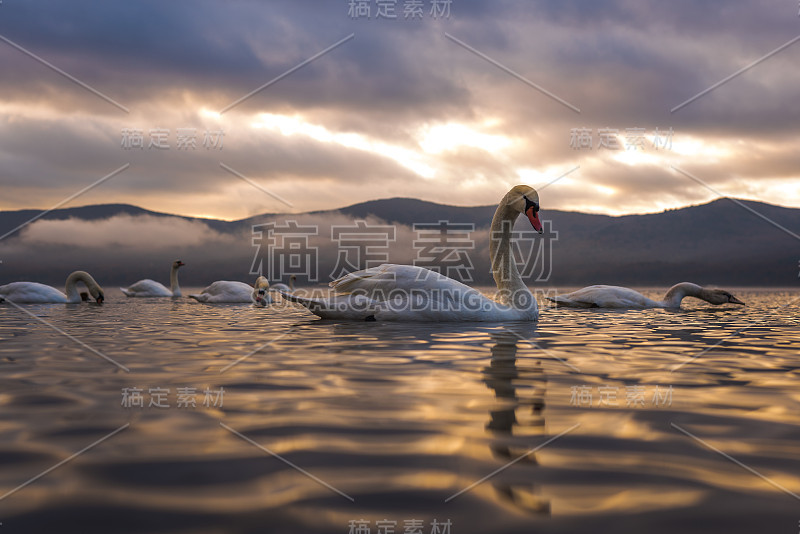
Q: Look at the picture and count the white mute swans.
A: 6